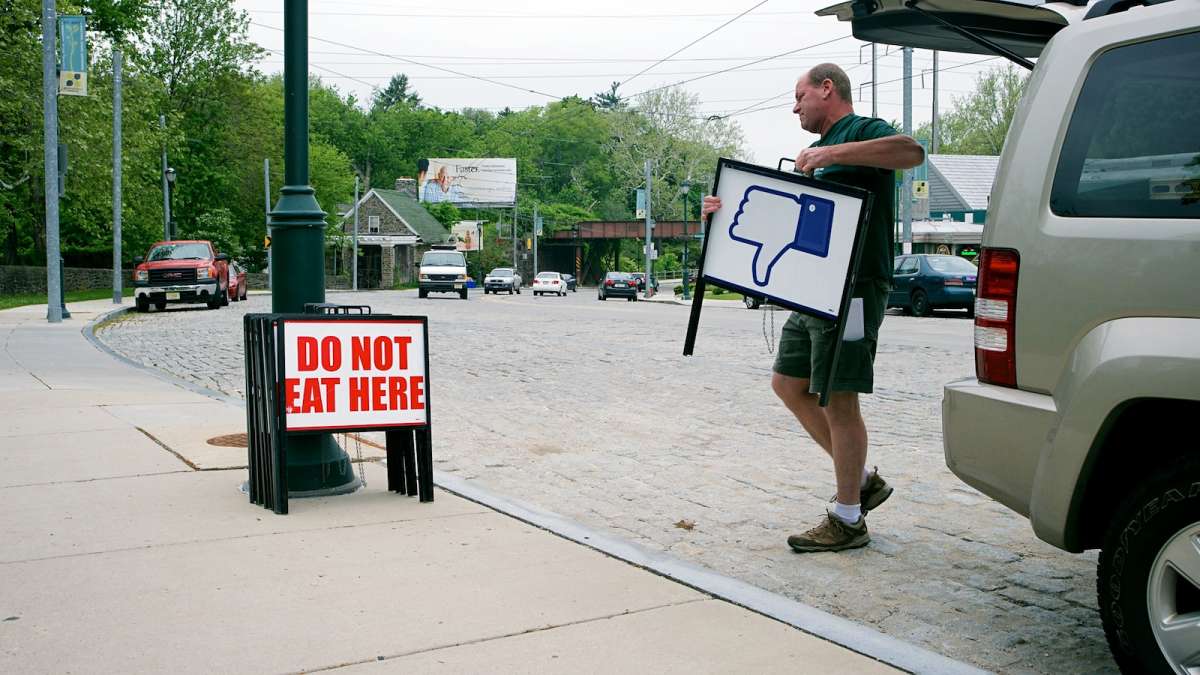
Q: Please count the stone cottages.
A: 1